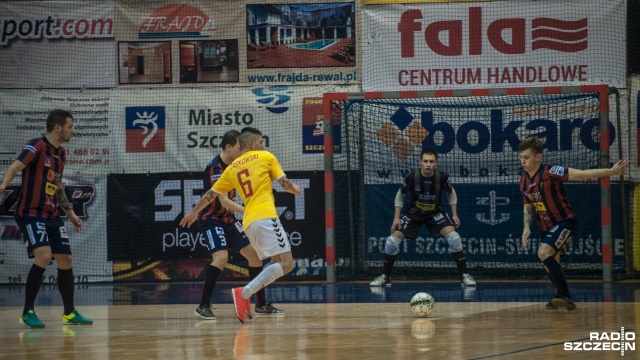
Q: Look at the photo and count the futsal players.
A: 5